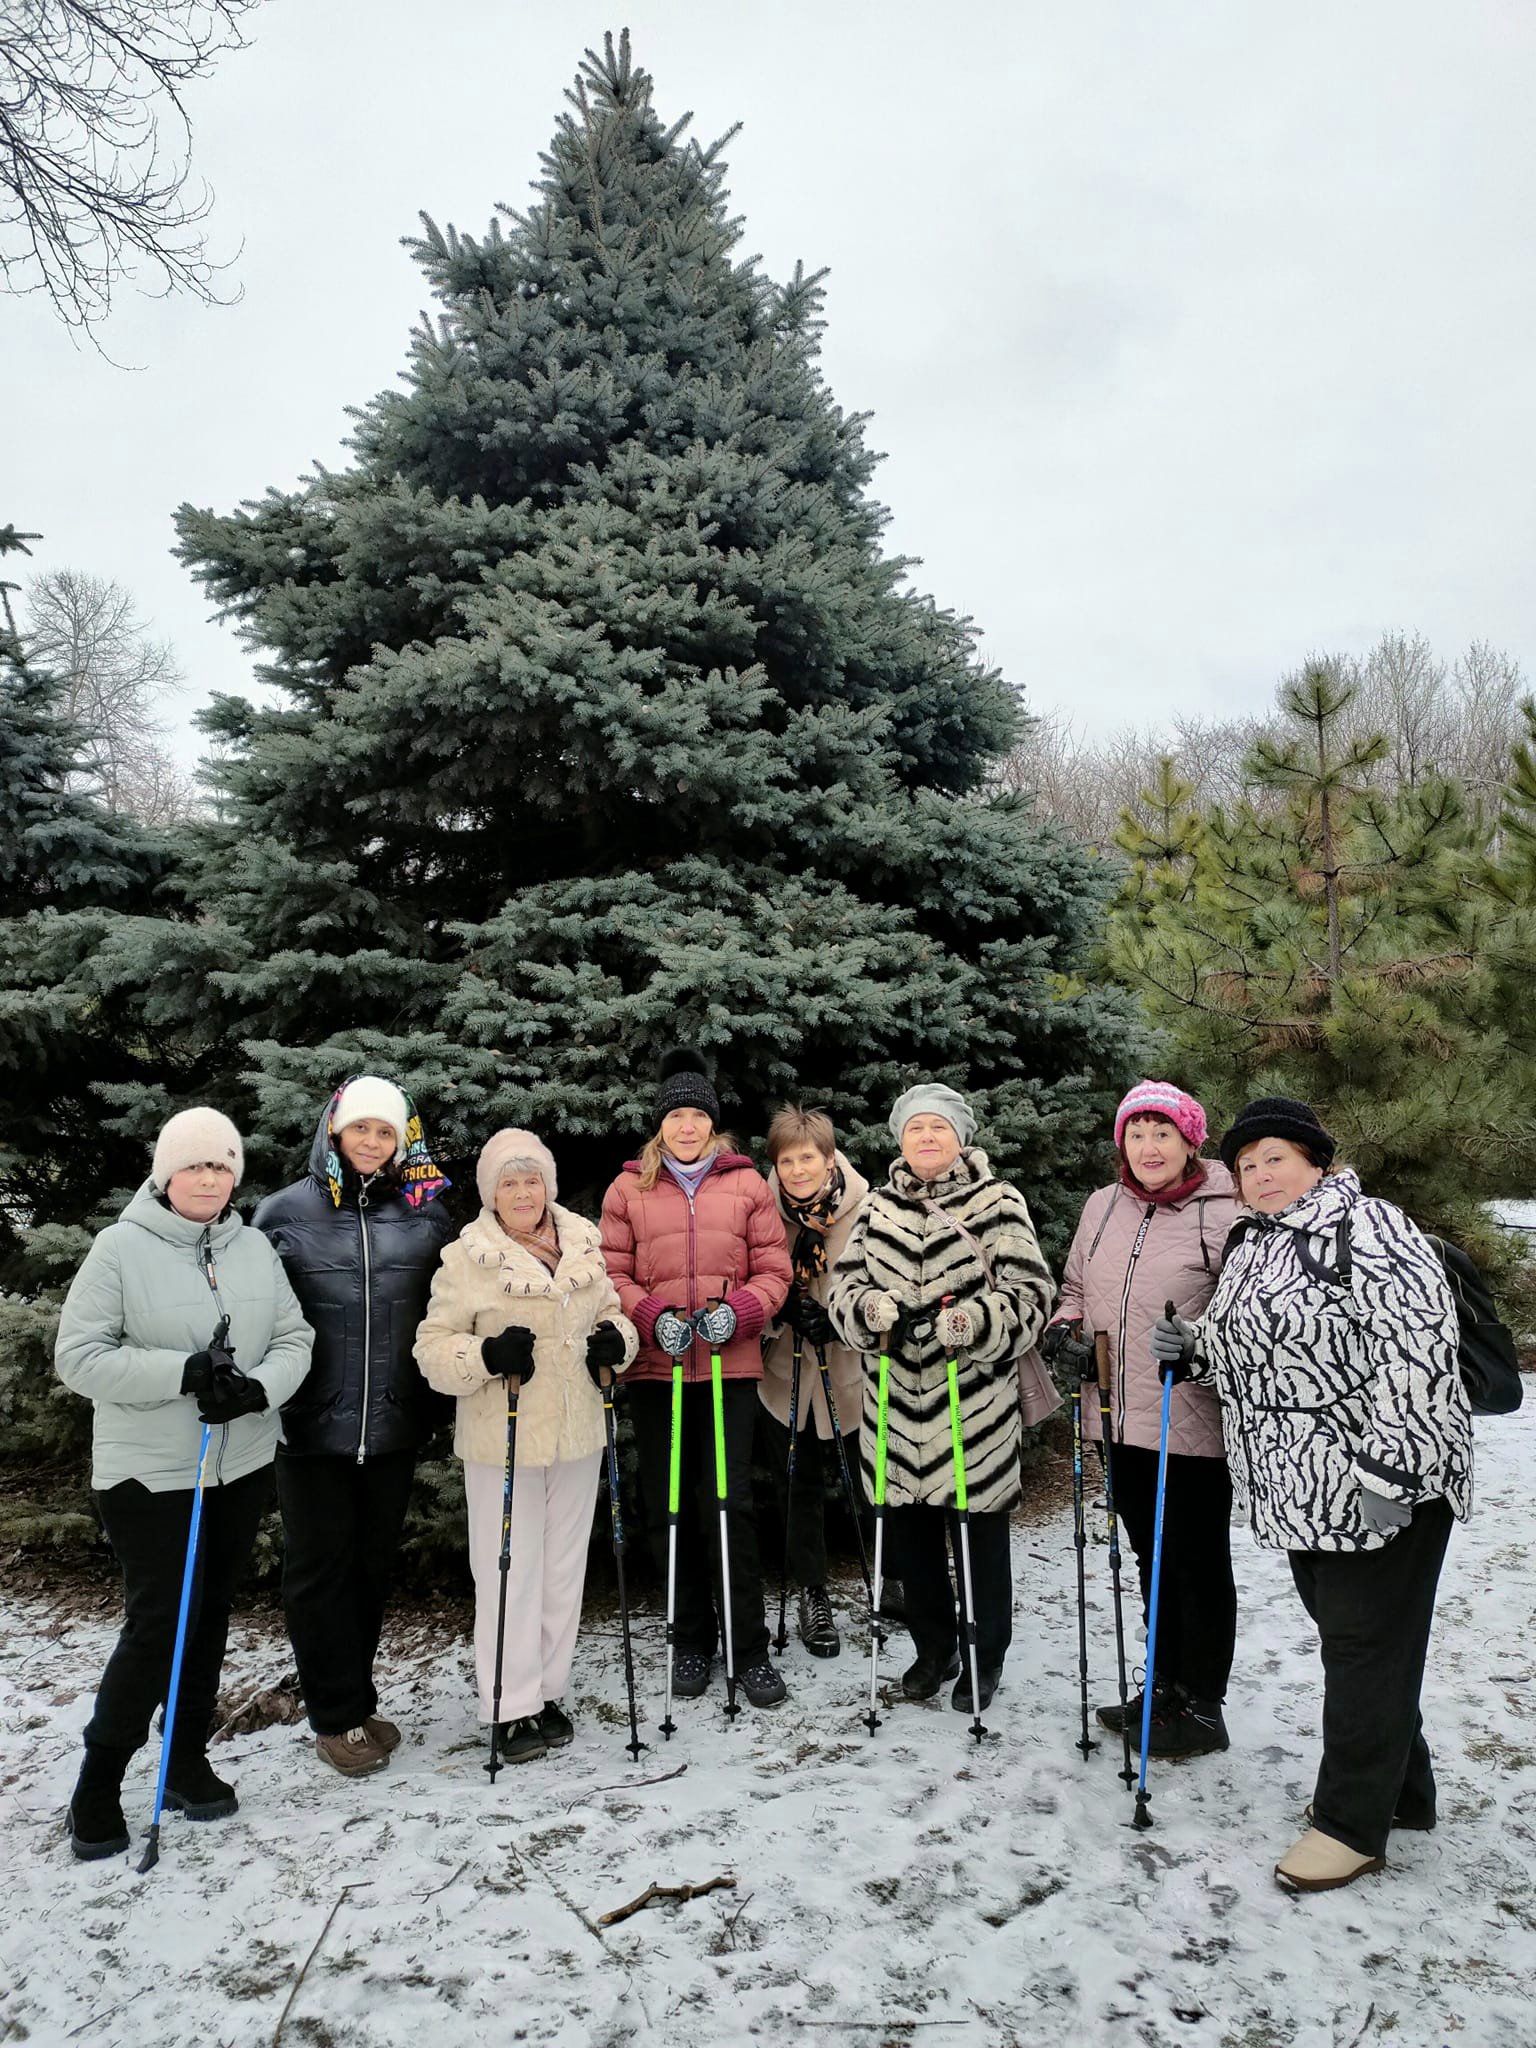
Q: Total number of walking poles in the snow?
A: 12